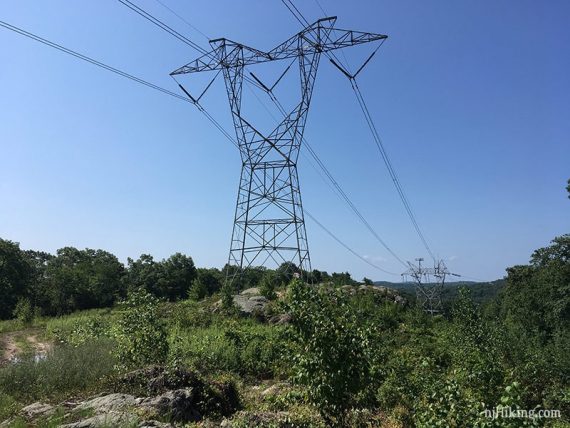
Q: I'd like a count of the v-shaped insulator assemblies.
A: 3